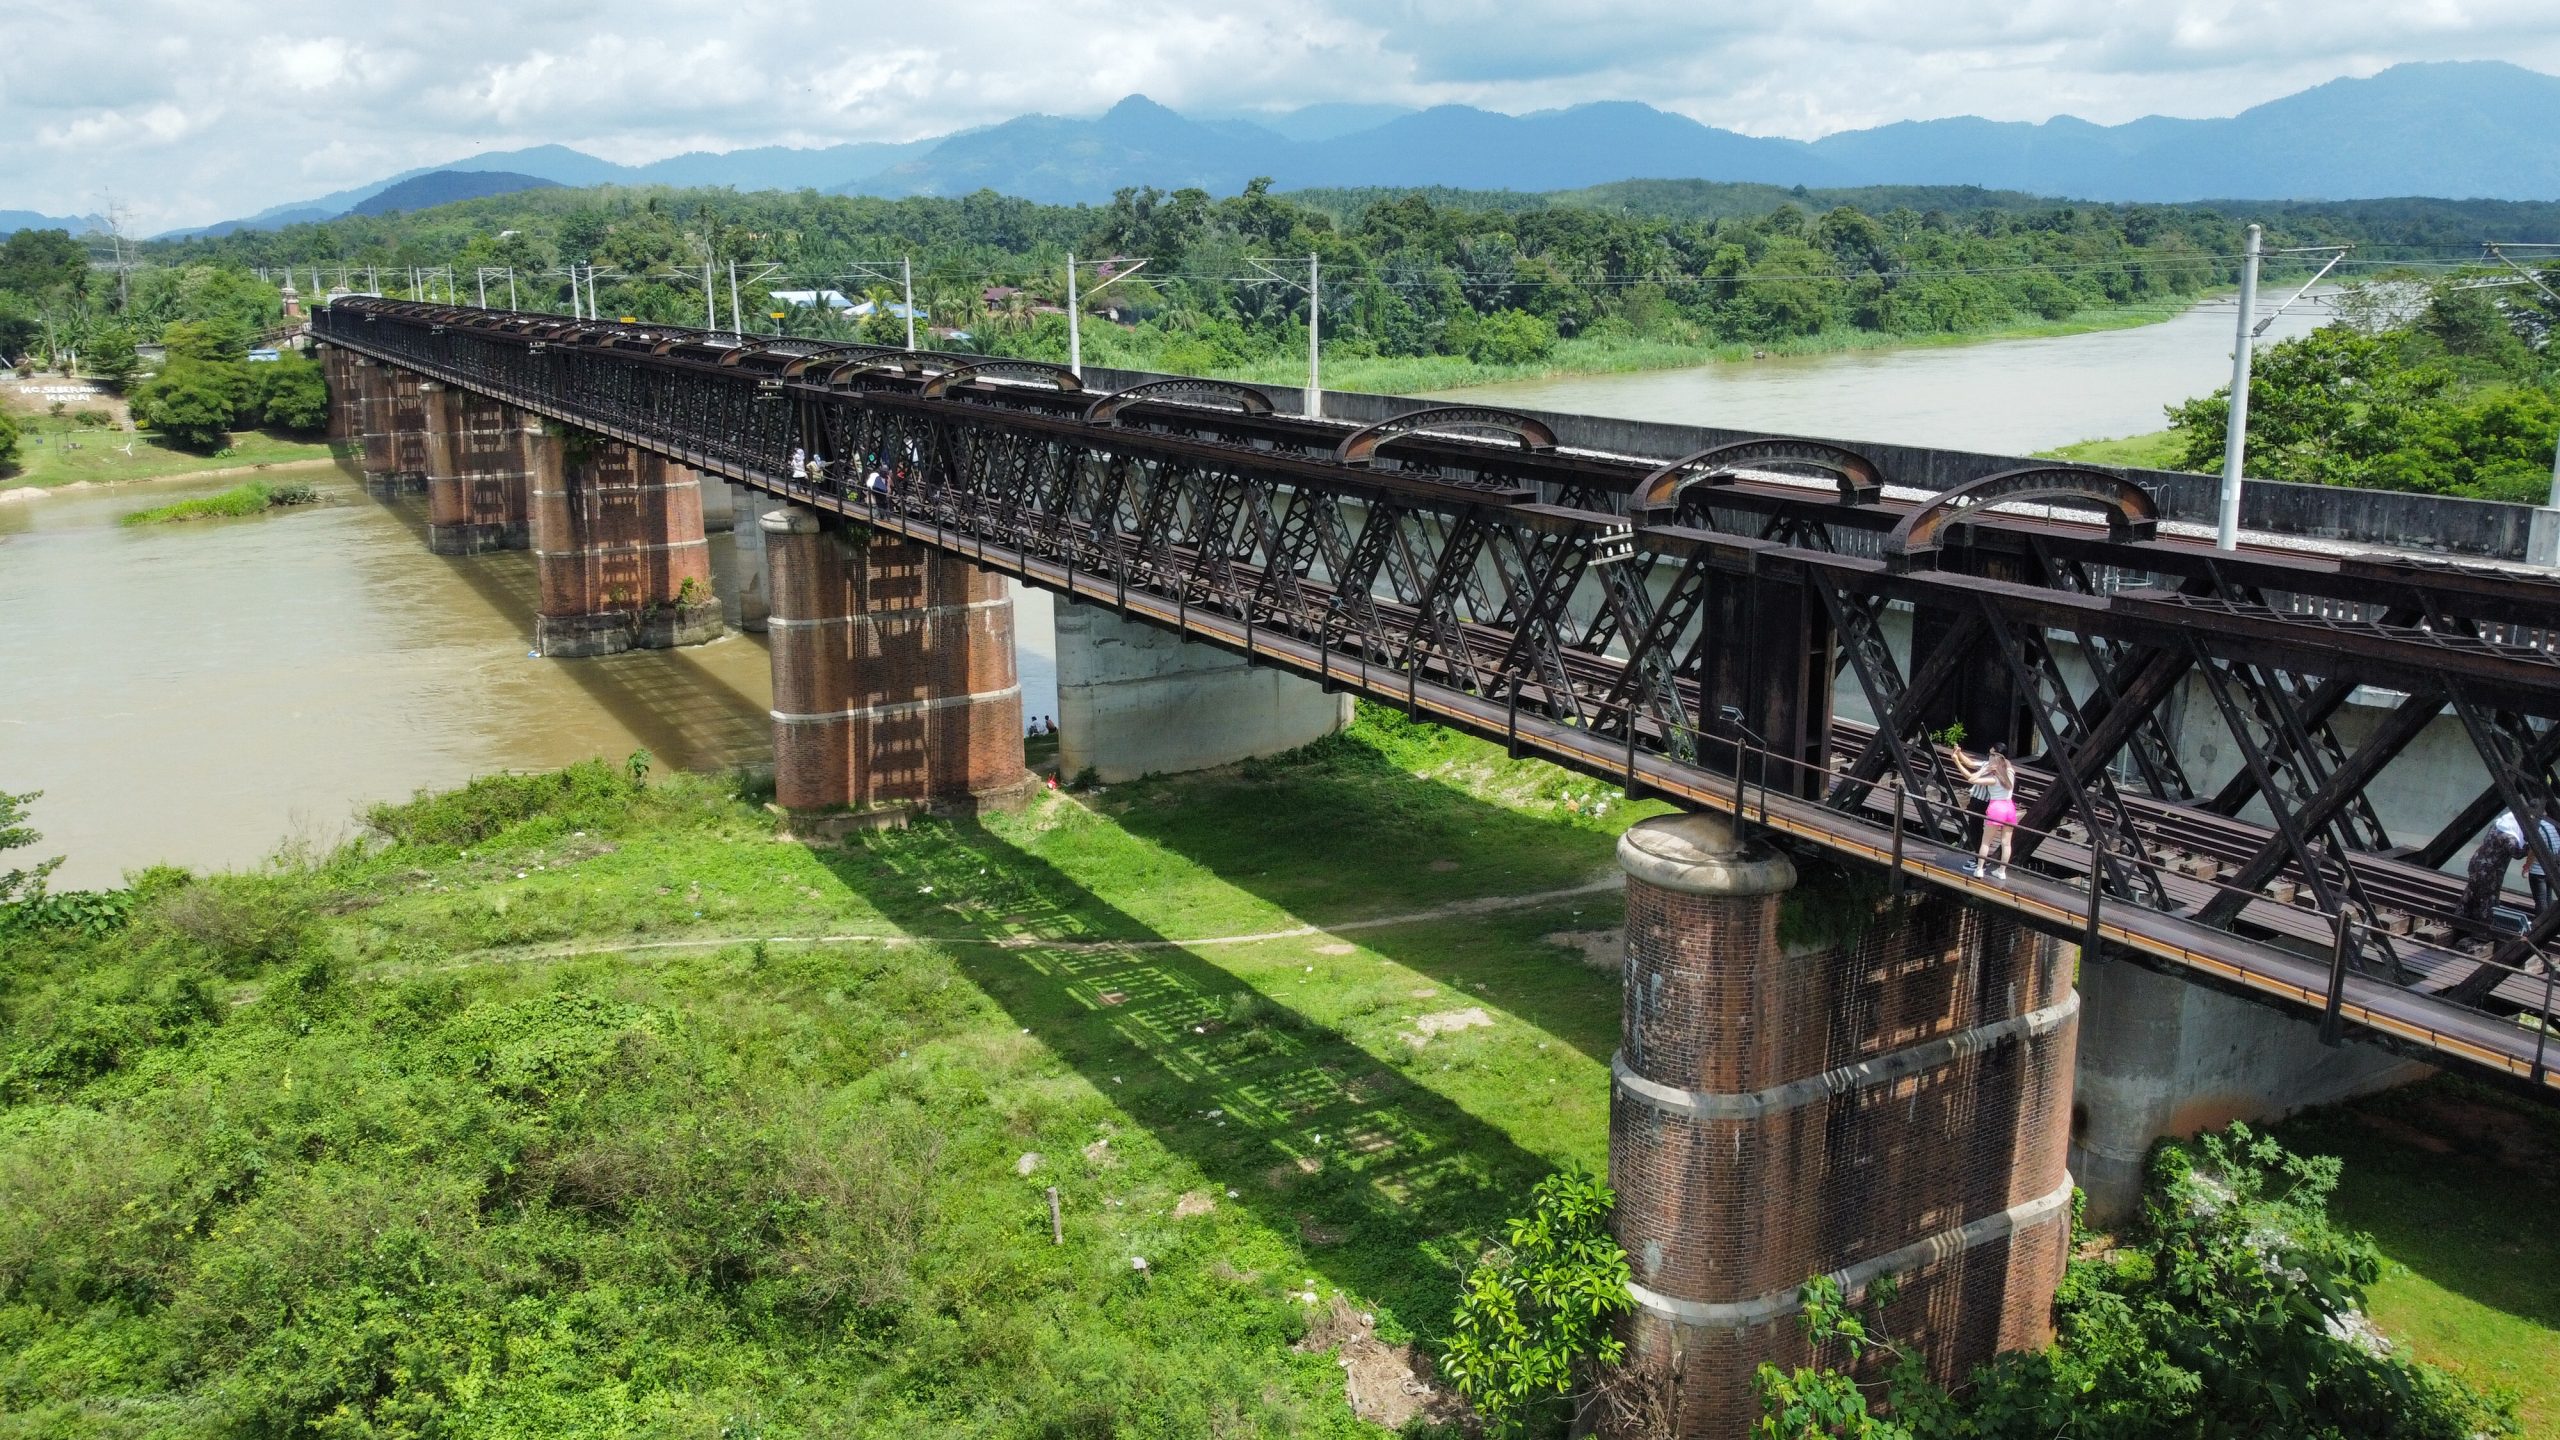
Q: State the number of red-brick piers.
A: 6